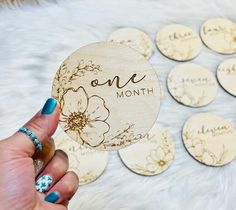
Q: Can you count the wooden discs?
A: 9